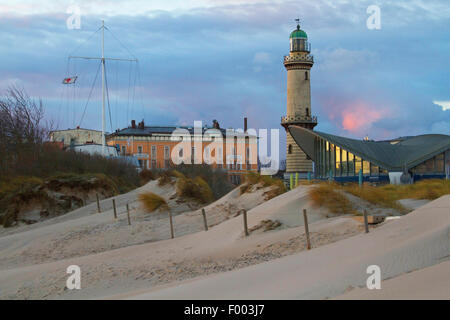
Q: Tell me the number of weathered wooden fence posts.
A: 8